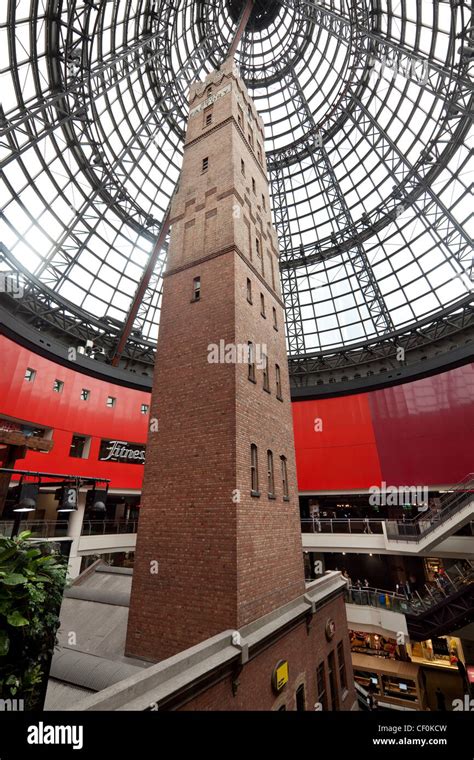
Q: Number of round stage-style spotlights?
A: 3